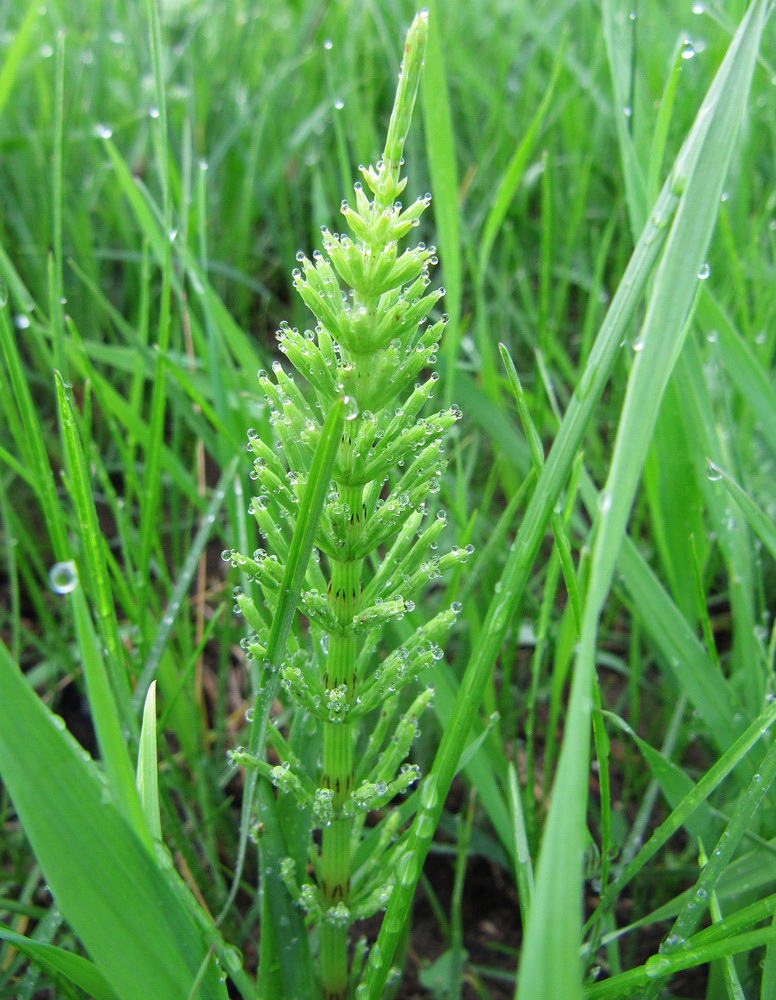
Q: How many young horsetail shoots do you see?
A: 1